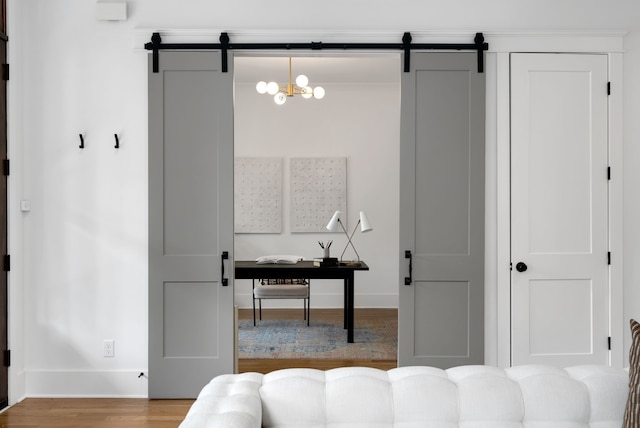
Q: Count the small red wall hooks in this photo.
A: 0